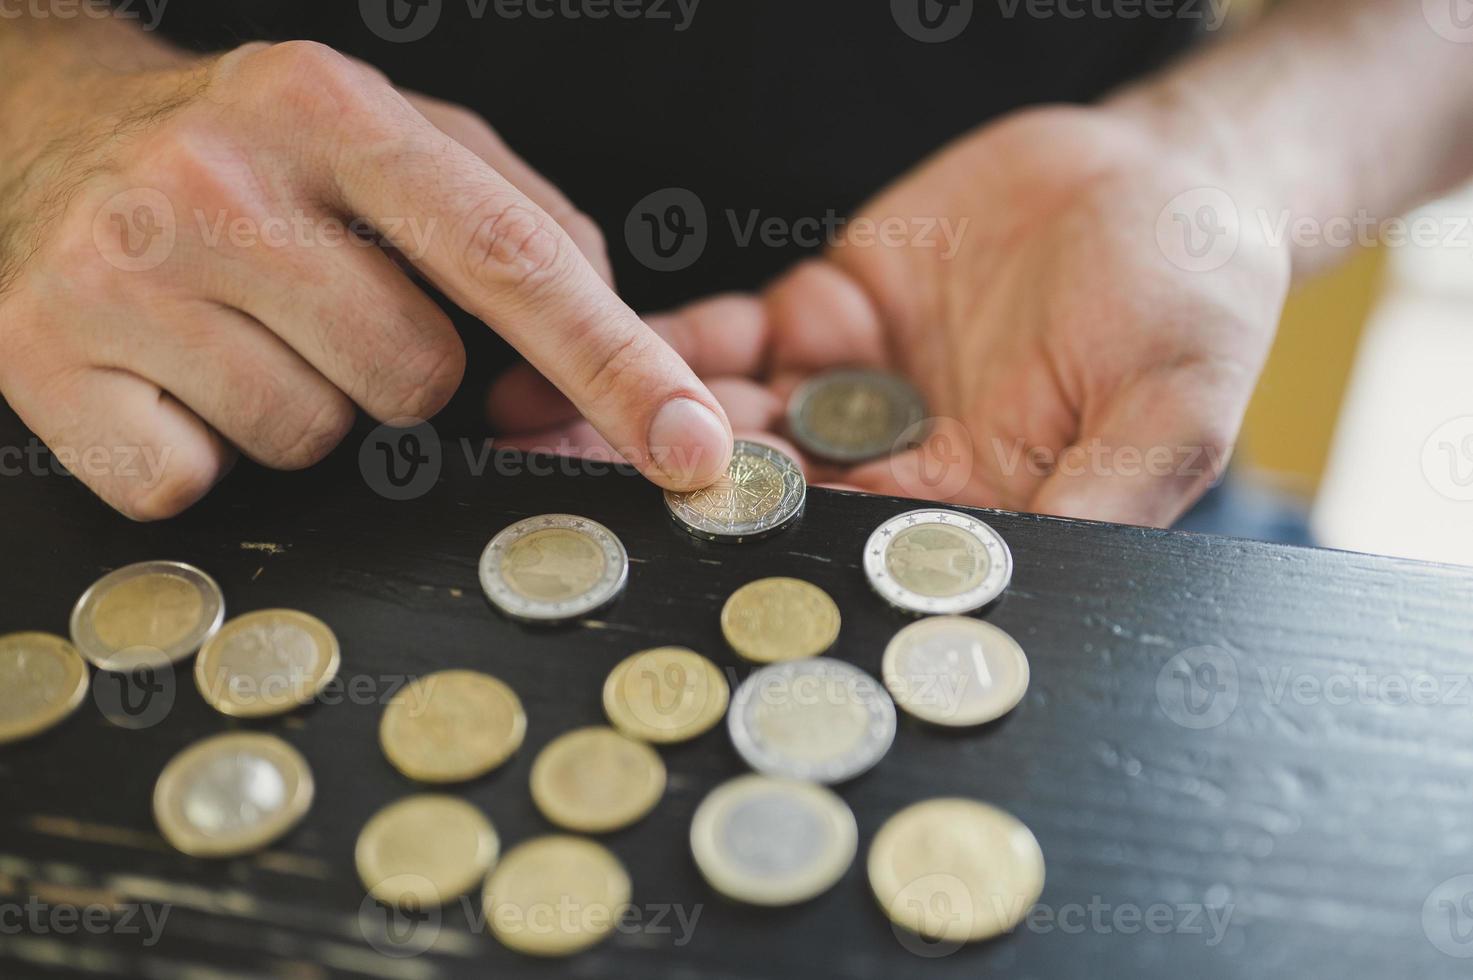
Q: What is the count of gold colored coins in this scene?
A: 7